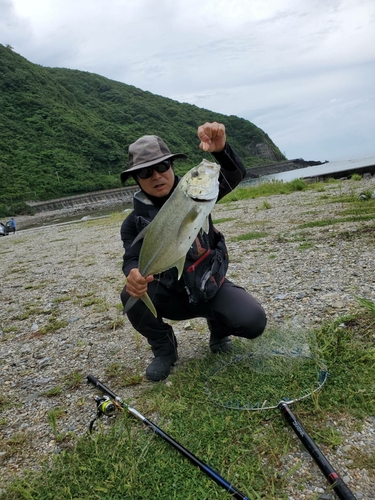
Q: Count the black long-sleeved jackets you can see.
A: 1